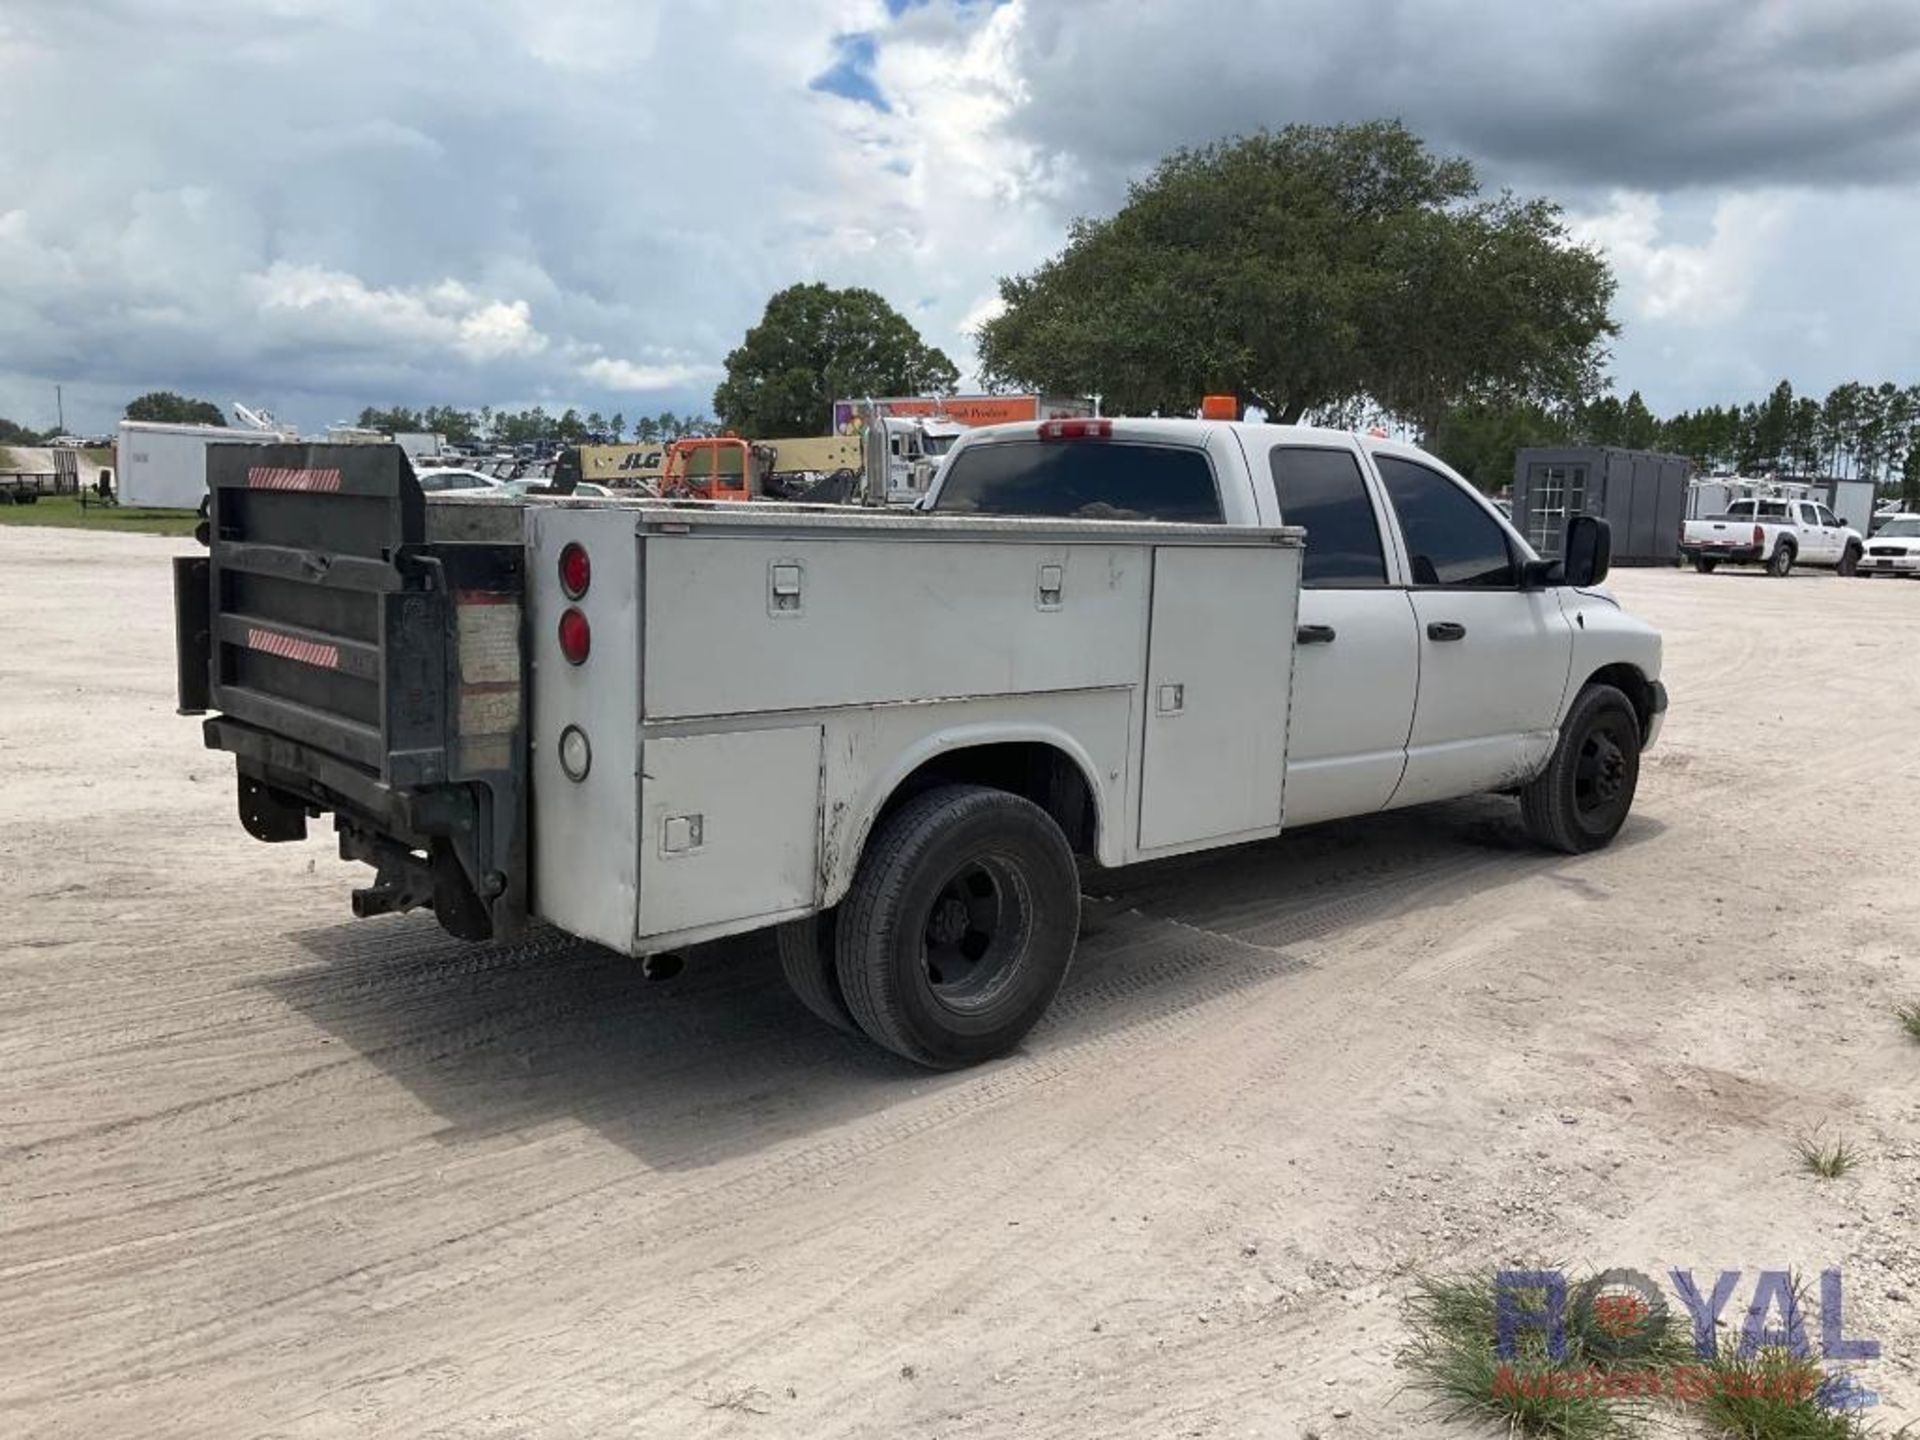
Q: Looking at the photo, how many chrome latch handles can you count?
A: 4